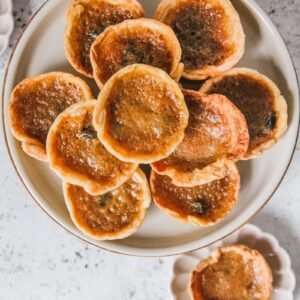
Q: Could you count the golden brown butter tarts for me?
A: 11